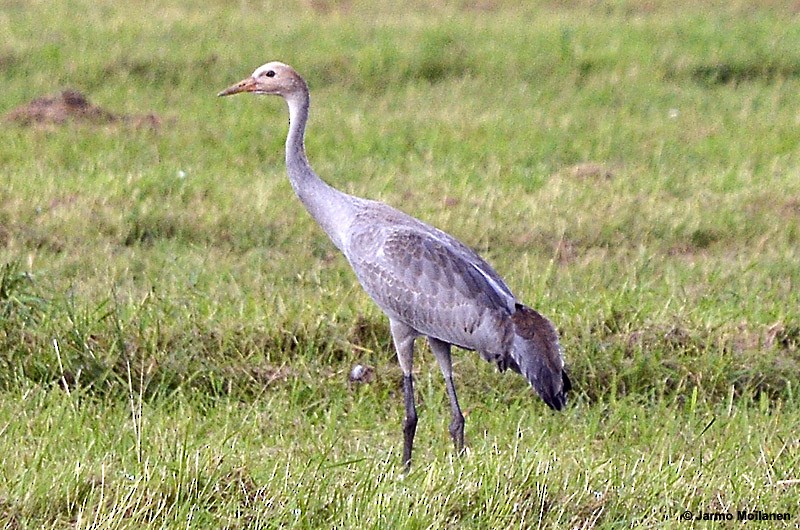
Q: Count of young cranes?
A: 1